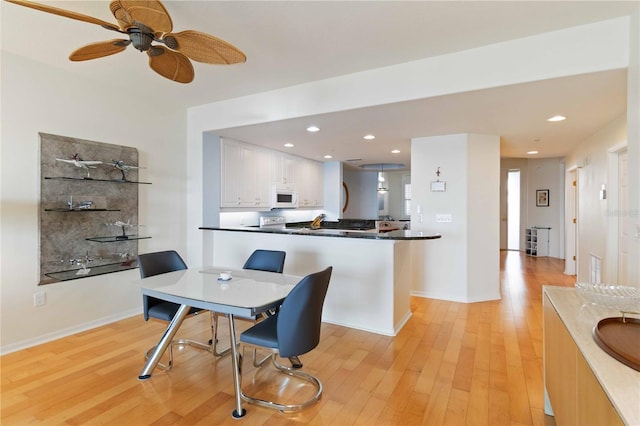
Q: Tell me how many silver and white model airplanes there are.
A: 6